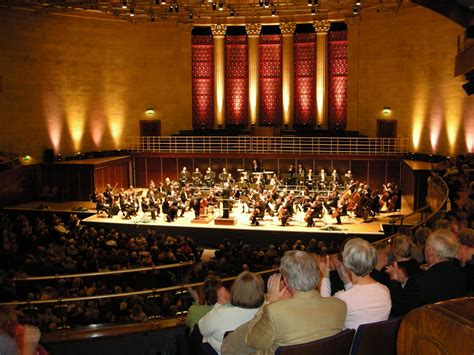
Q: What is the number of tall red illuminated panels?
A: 5